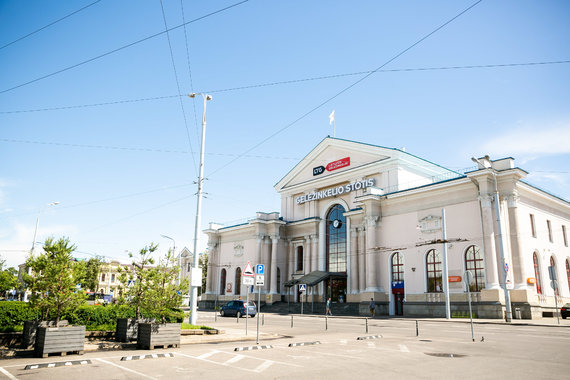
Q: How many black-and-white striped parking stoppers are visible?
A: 5